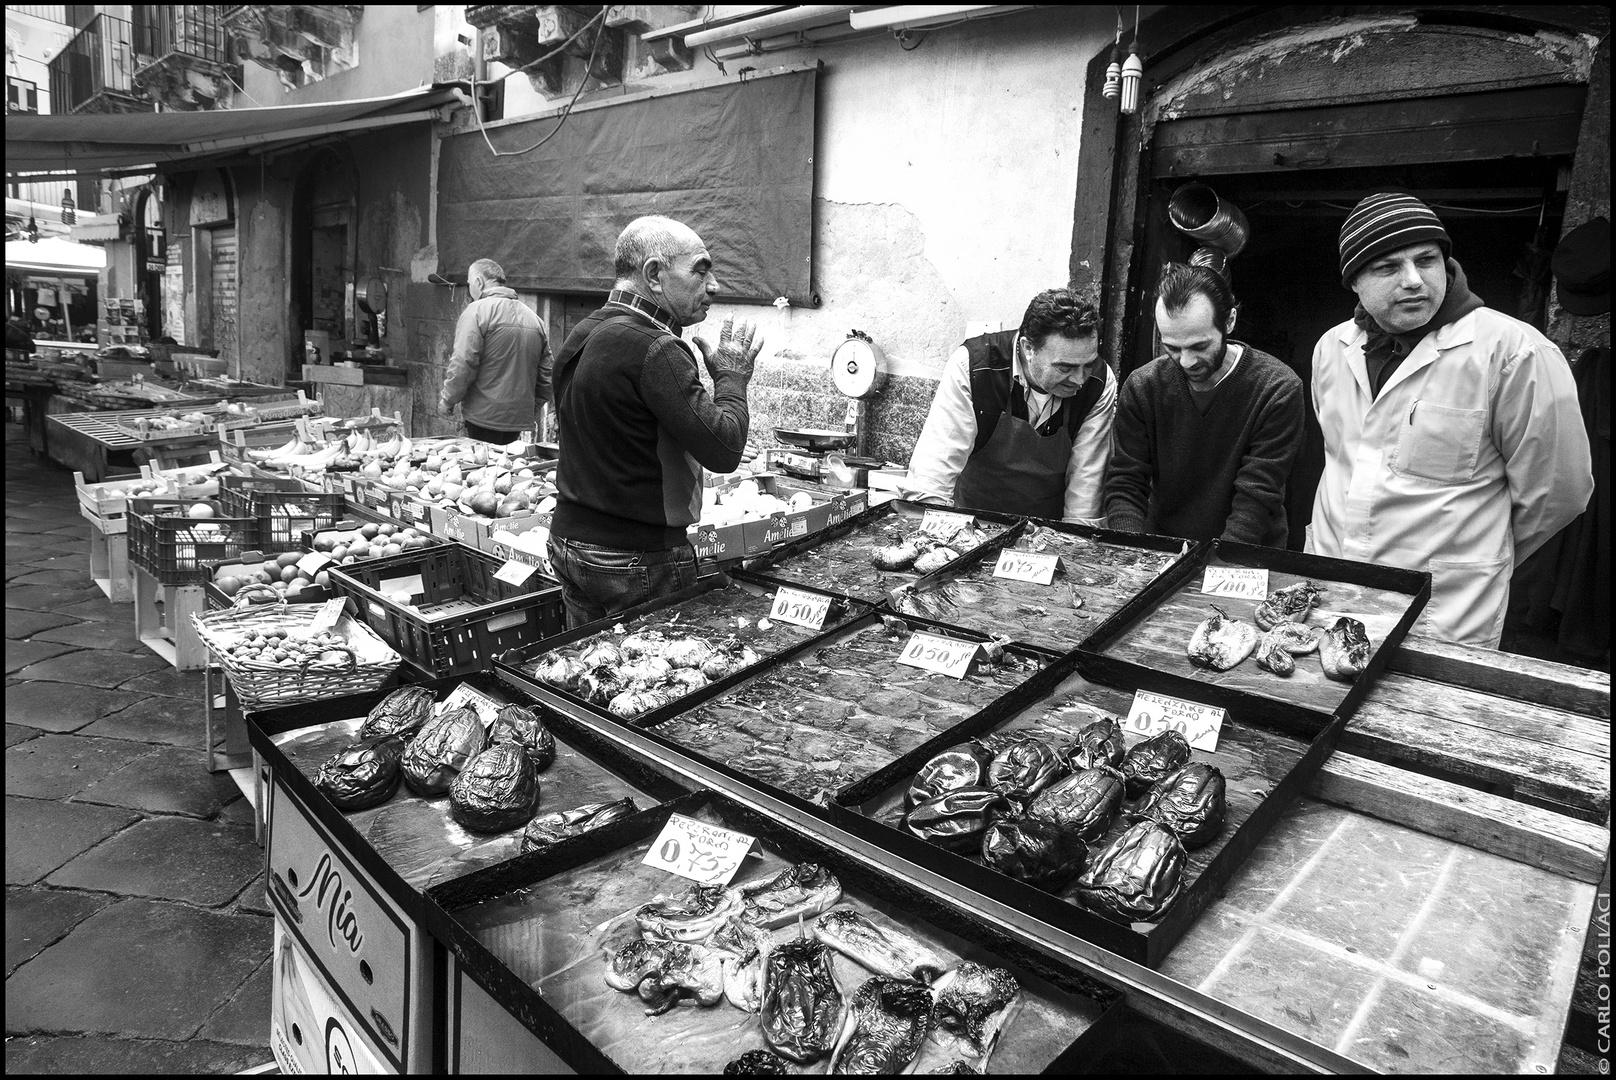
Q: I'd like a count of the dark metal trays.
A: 8